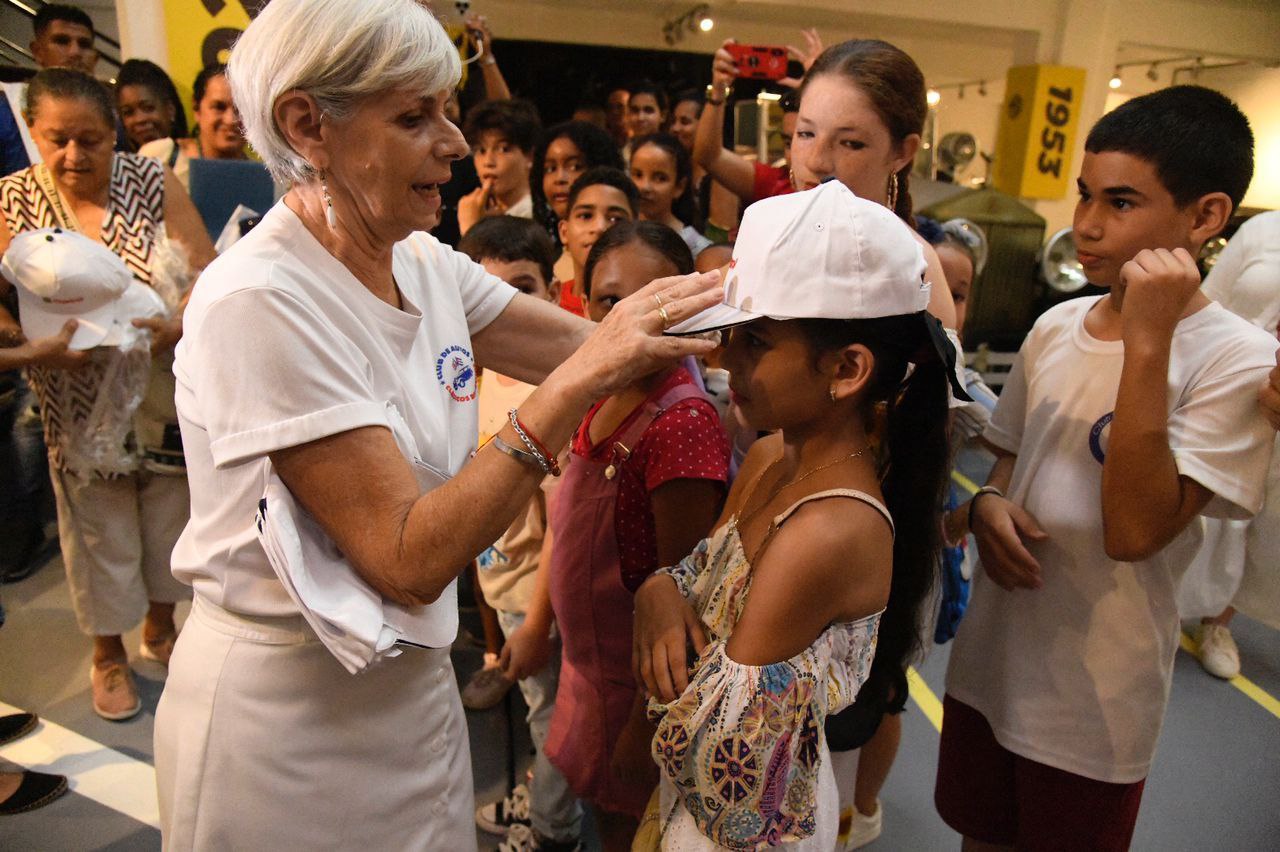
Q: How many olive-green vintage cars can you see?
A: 1